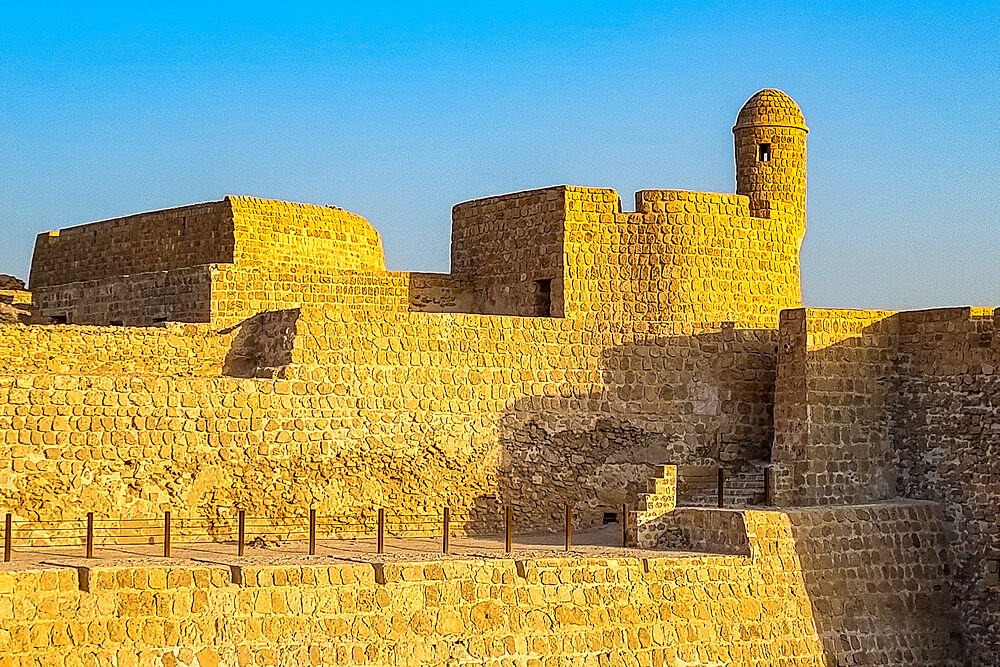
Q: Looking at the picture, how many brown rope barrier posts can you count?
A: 12